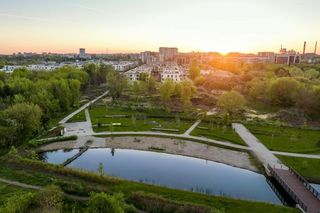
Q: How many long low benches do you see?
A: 4